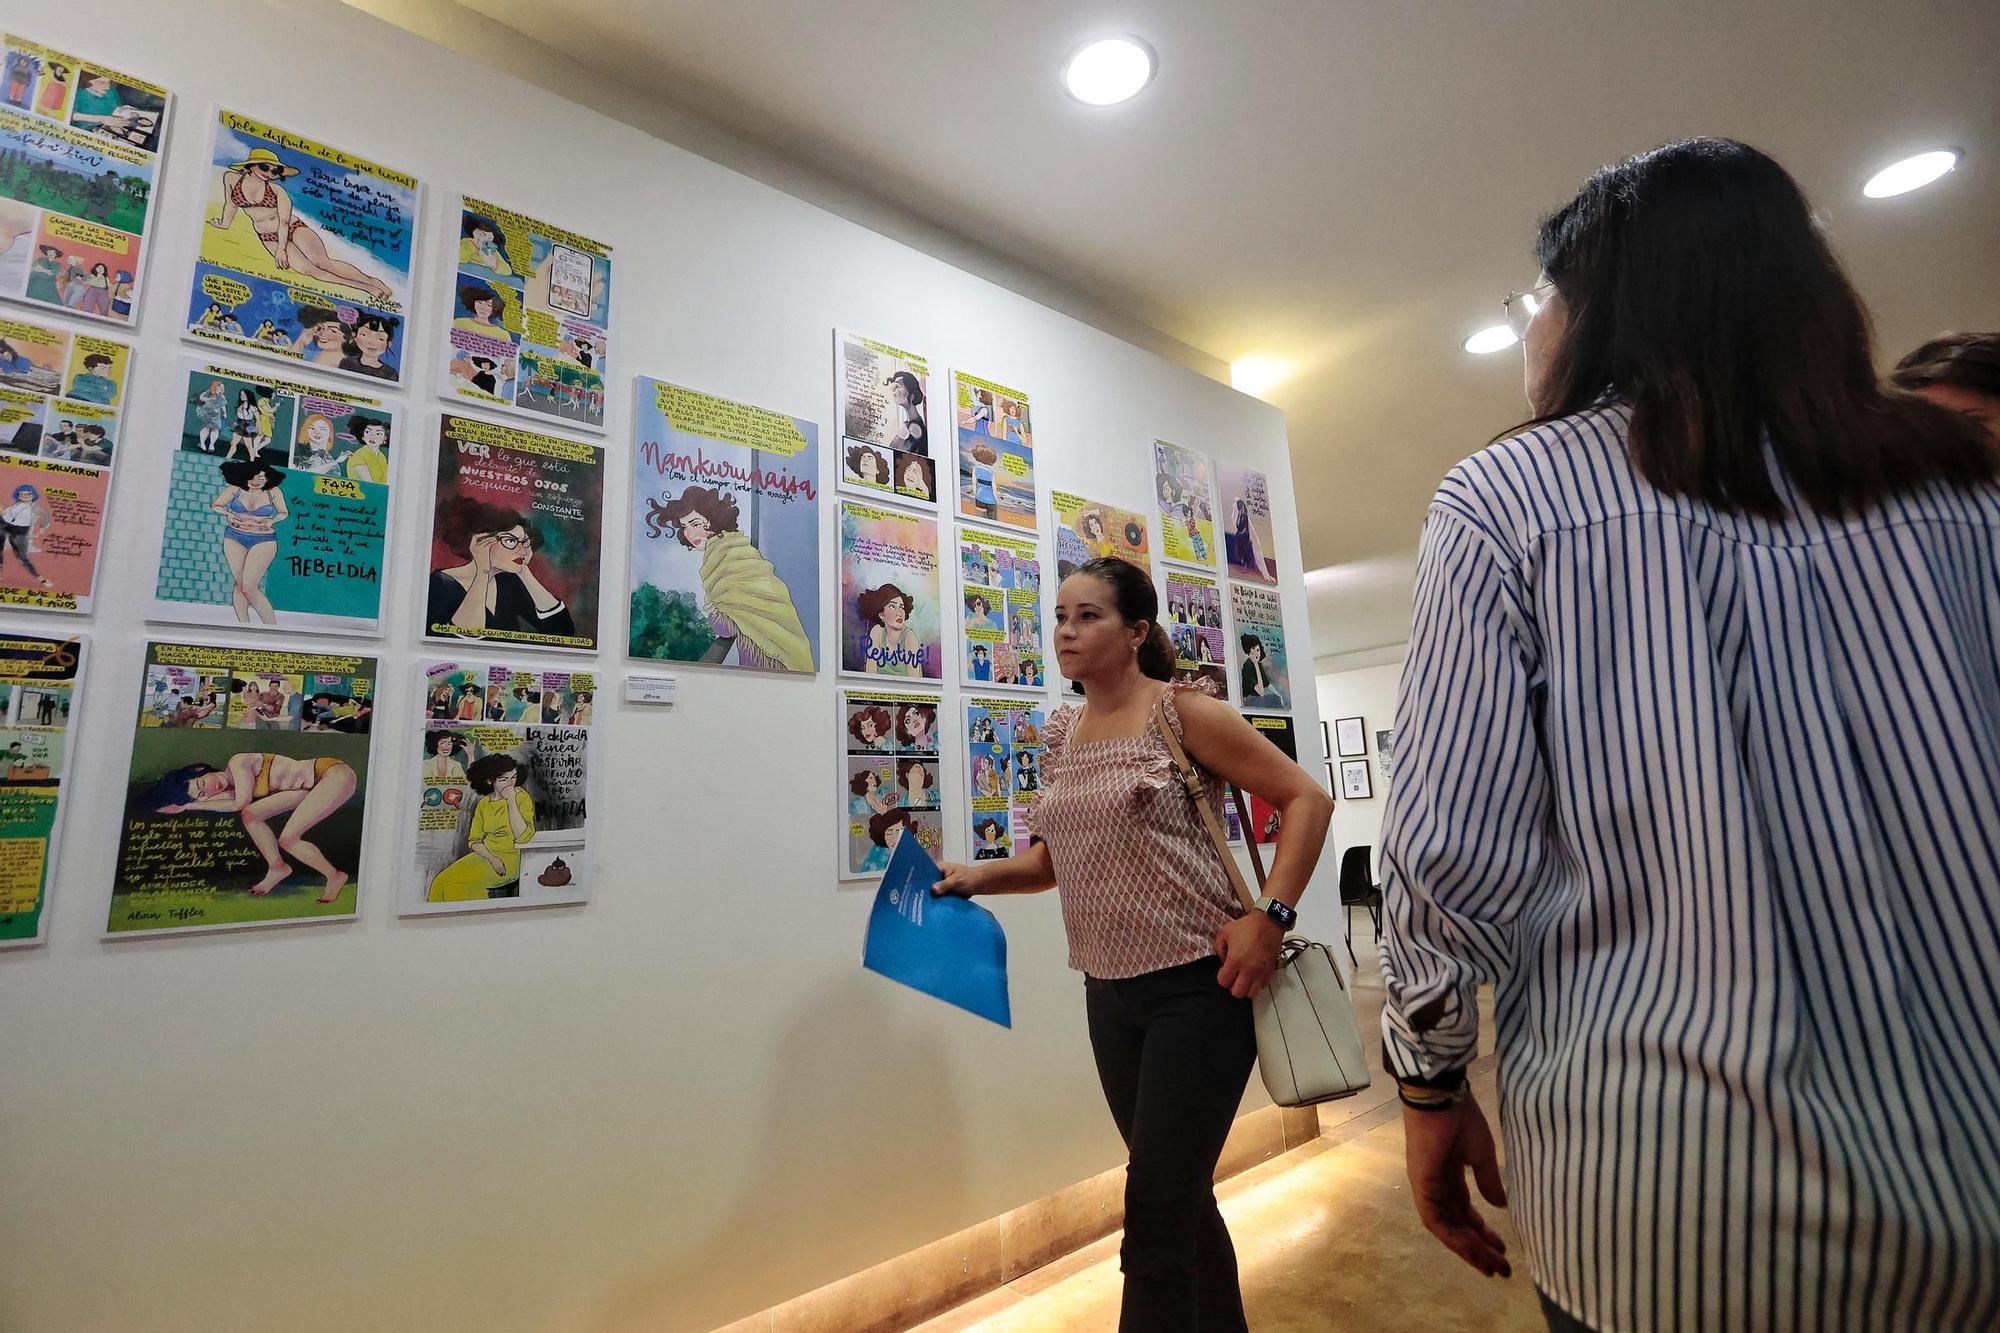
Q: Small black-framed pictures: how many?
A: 4